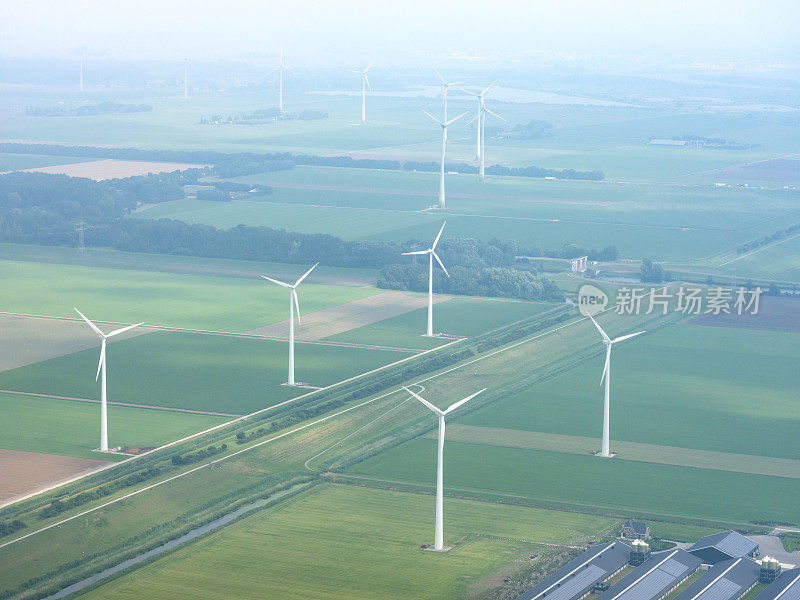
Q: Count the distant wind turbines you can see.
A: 8